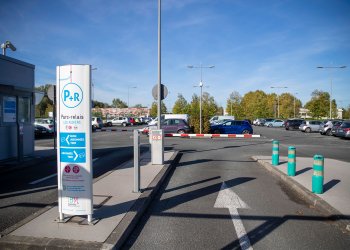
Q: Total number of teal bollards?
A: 3